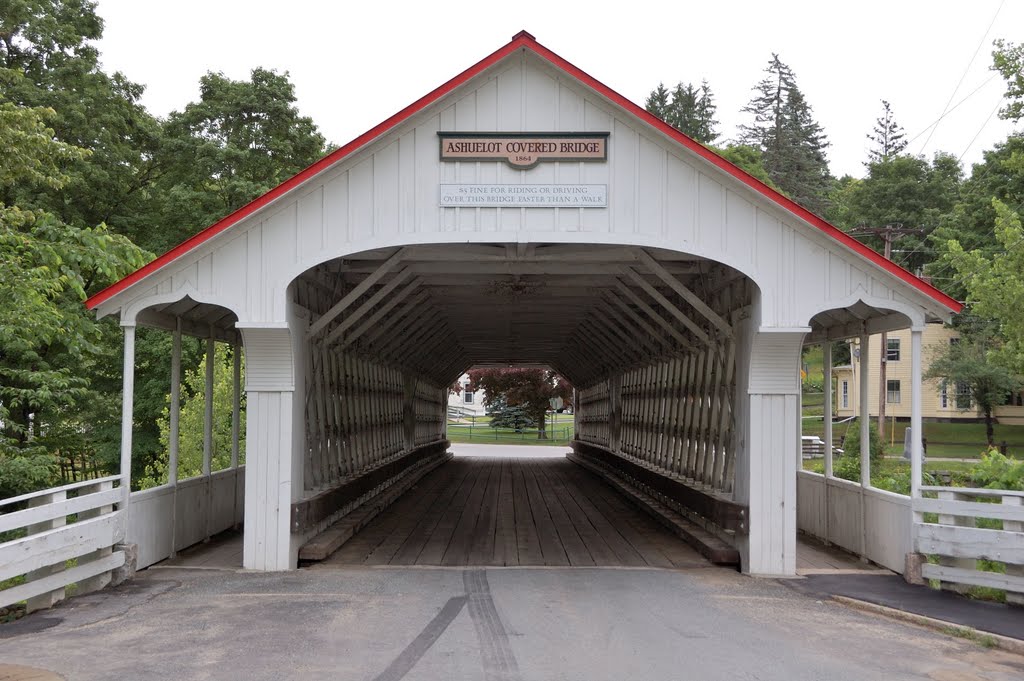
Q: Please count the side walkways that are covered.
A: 2